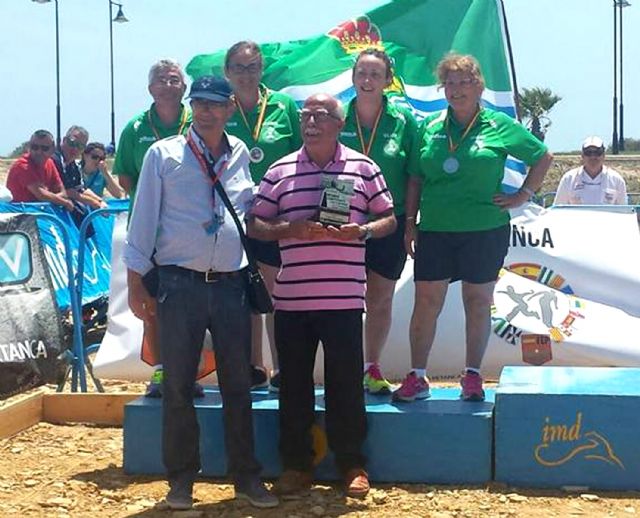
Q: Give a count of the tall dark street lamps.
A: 4